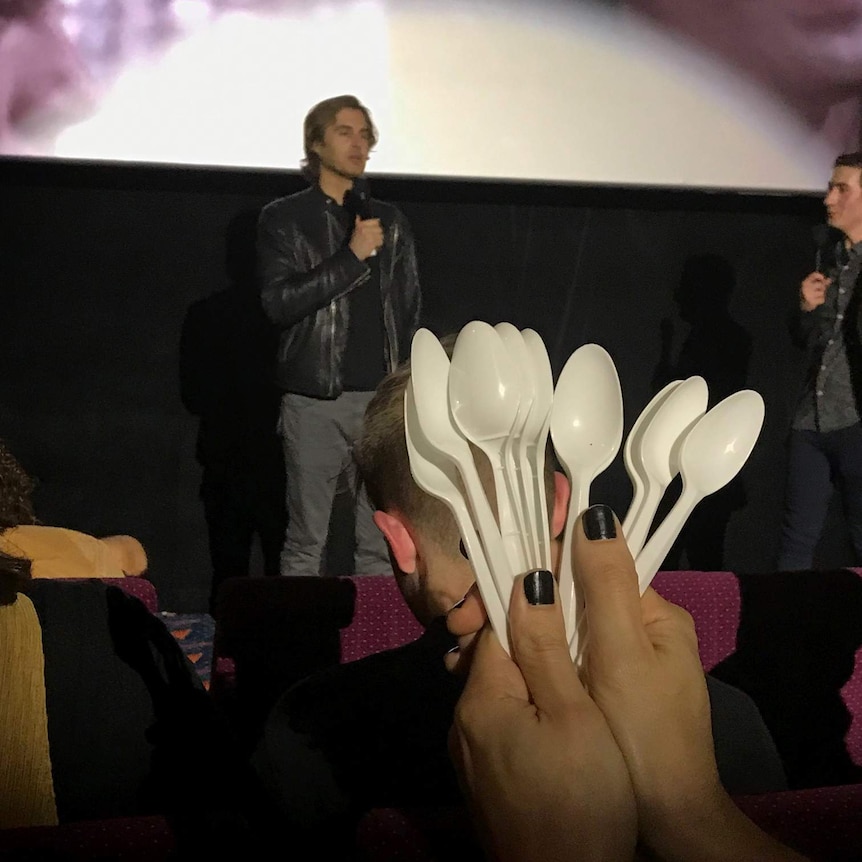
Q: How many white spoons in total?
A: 9